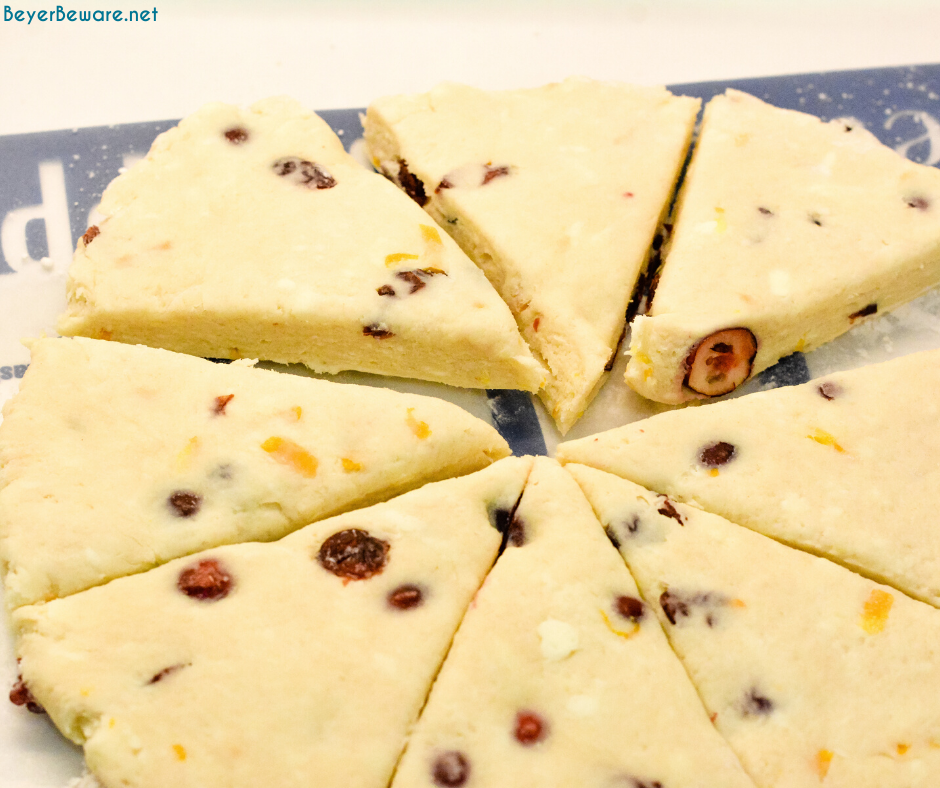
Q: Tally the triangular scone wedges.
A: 8